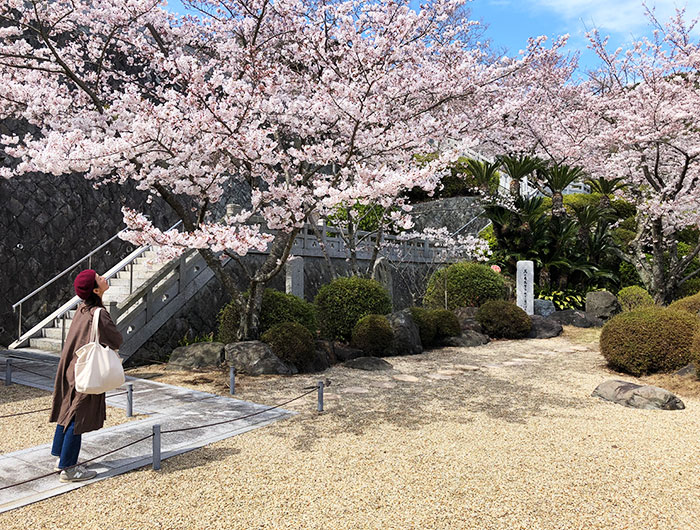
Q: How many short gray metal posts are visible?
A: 5